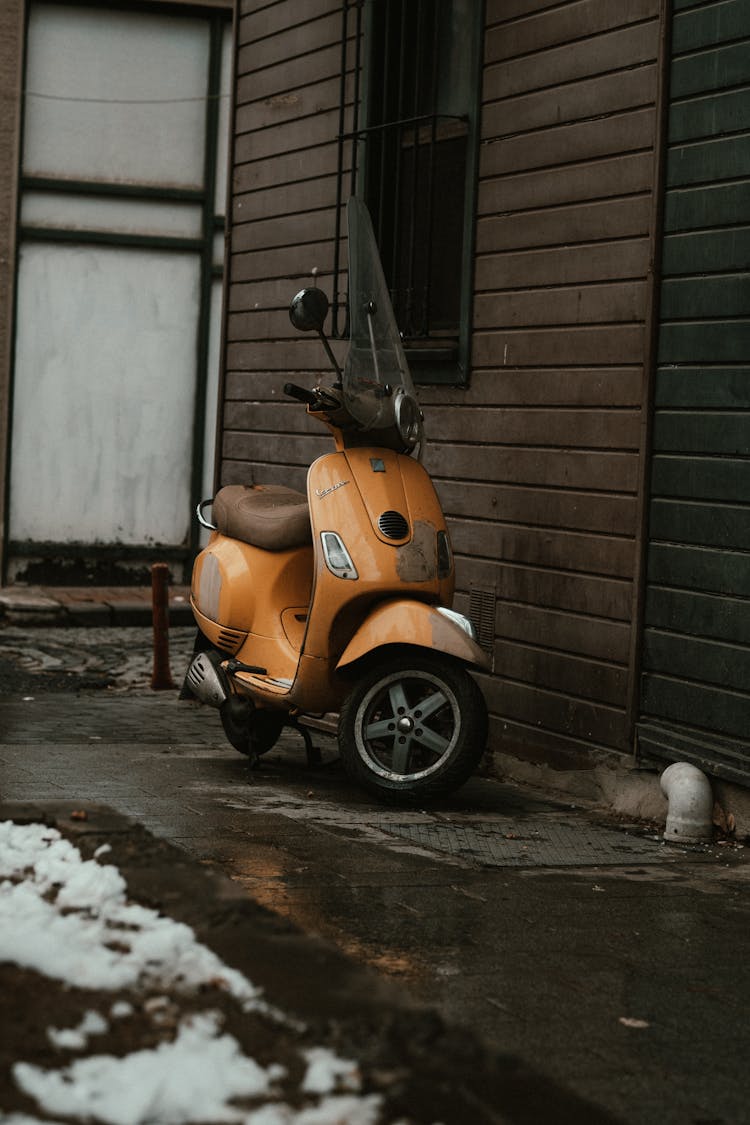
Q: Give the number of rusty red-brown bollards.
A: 1